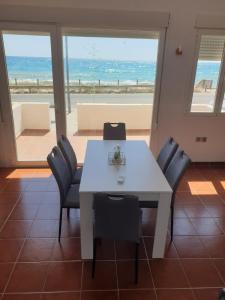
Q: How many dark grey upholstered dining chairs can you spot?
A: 6